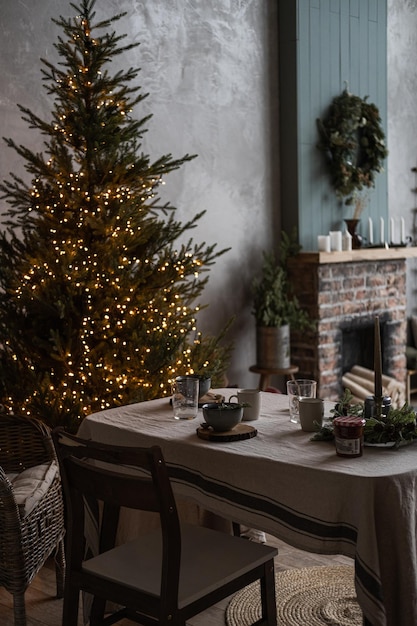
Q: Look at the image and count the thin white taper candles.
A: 4